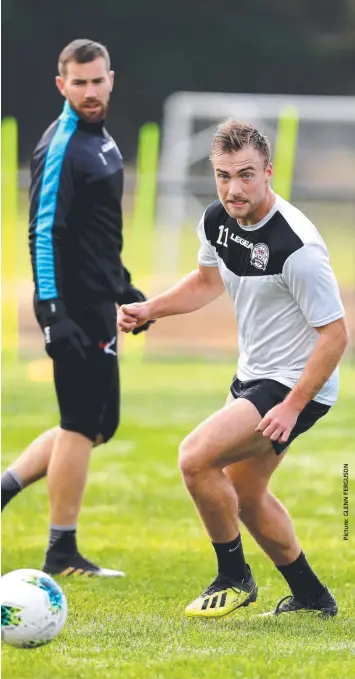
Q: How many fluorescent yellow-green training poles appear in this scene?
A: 3